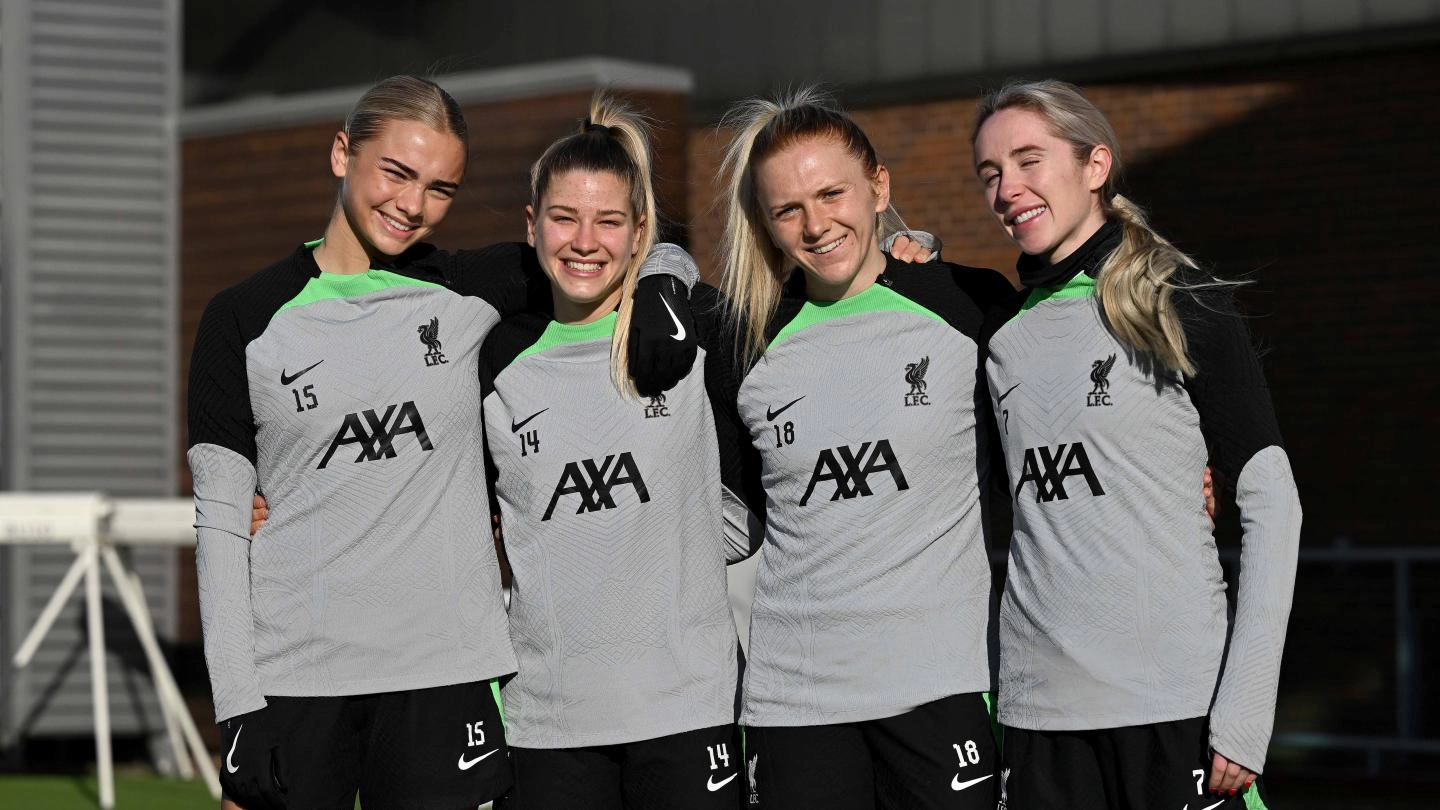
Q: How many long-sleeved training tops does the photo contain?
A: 4